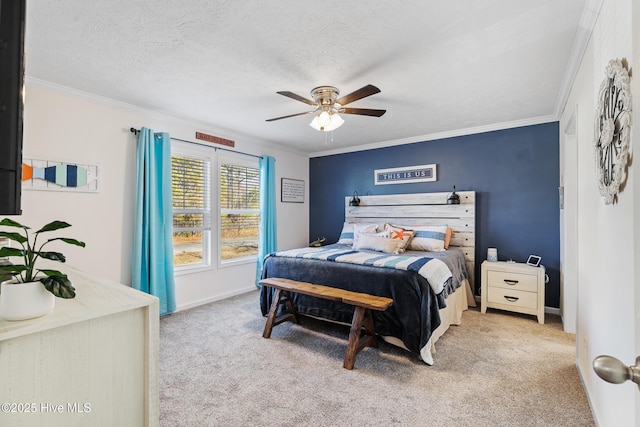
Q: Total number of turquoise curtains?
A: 2